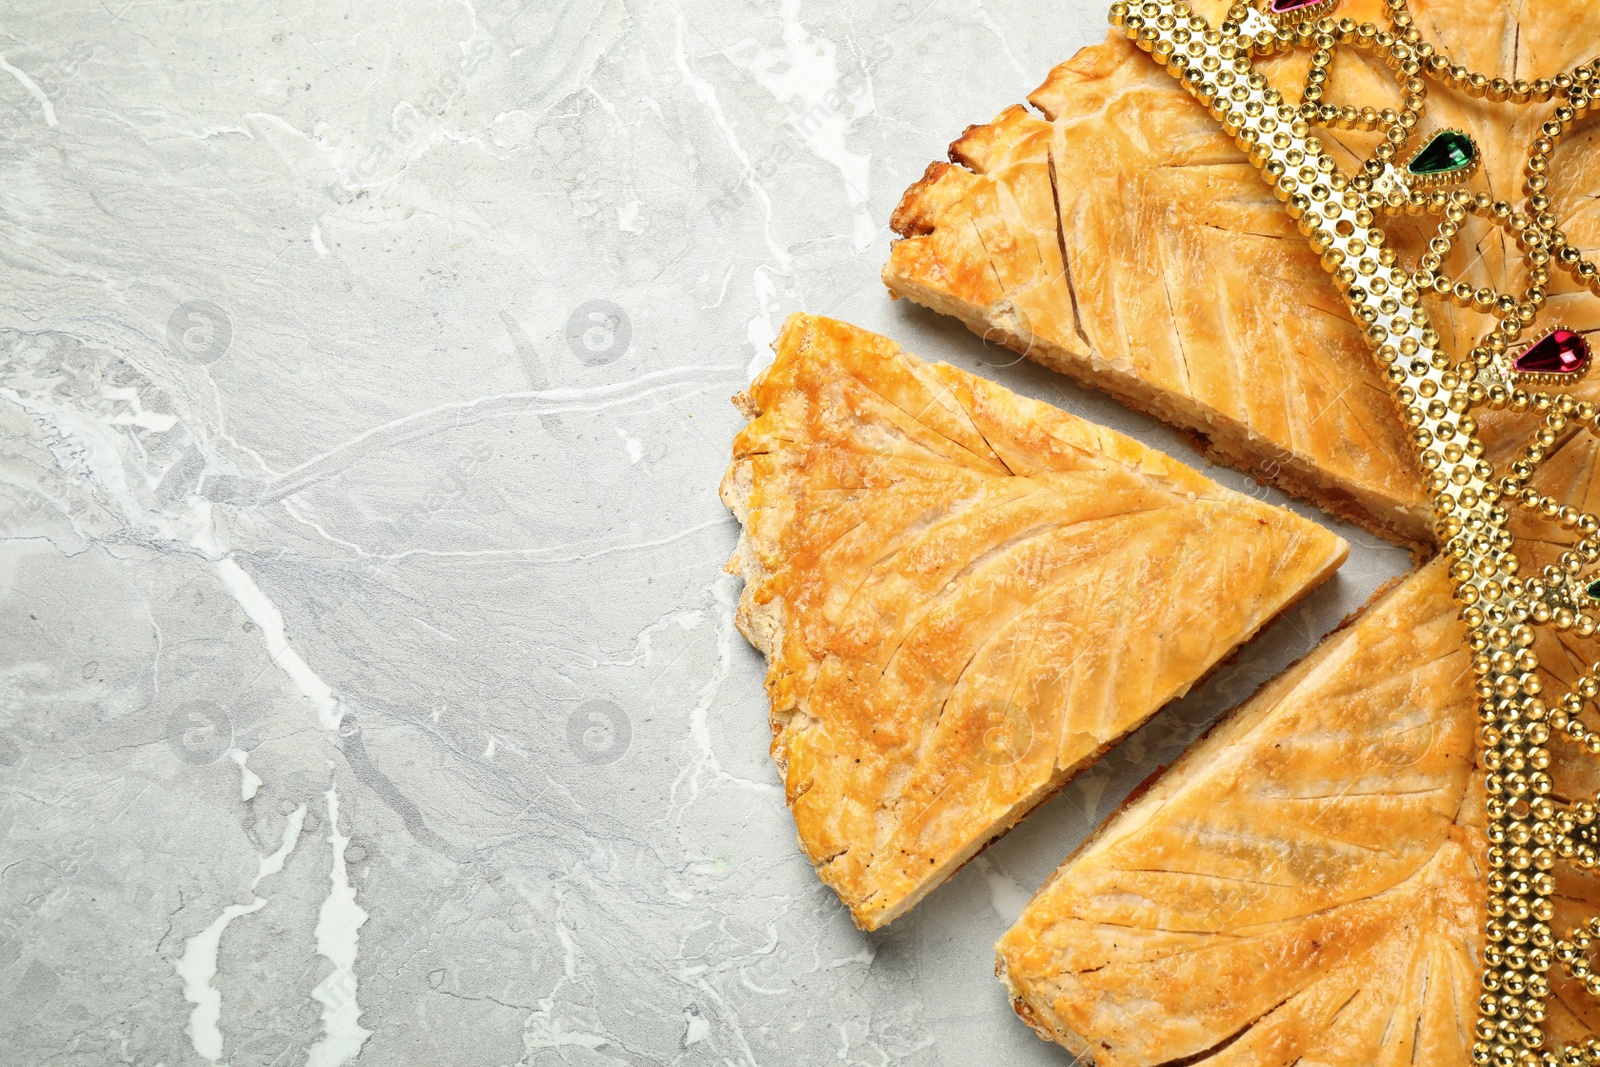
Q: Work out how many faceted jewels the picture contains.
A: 4